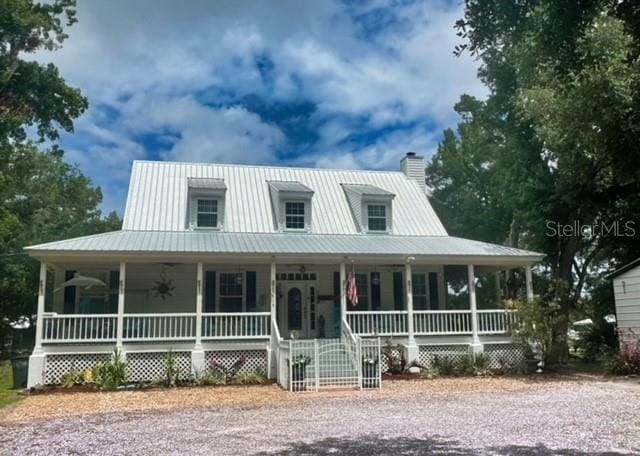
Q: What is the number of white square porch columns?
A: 8